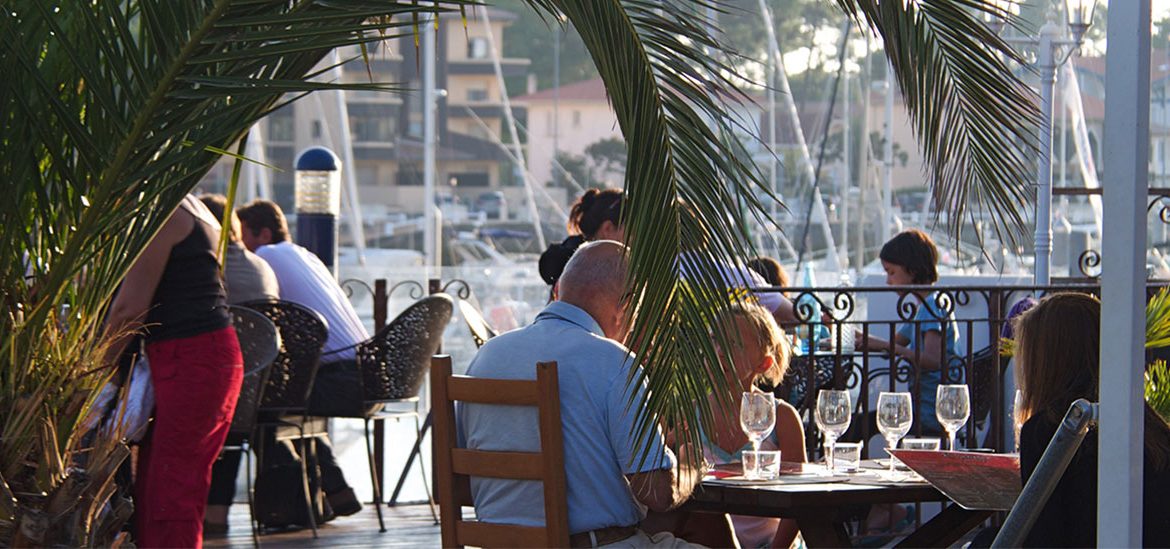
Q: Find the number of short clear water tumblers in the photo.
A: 3